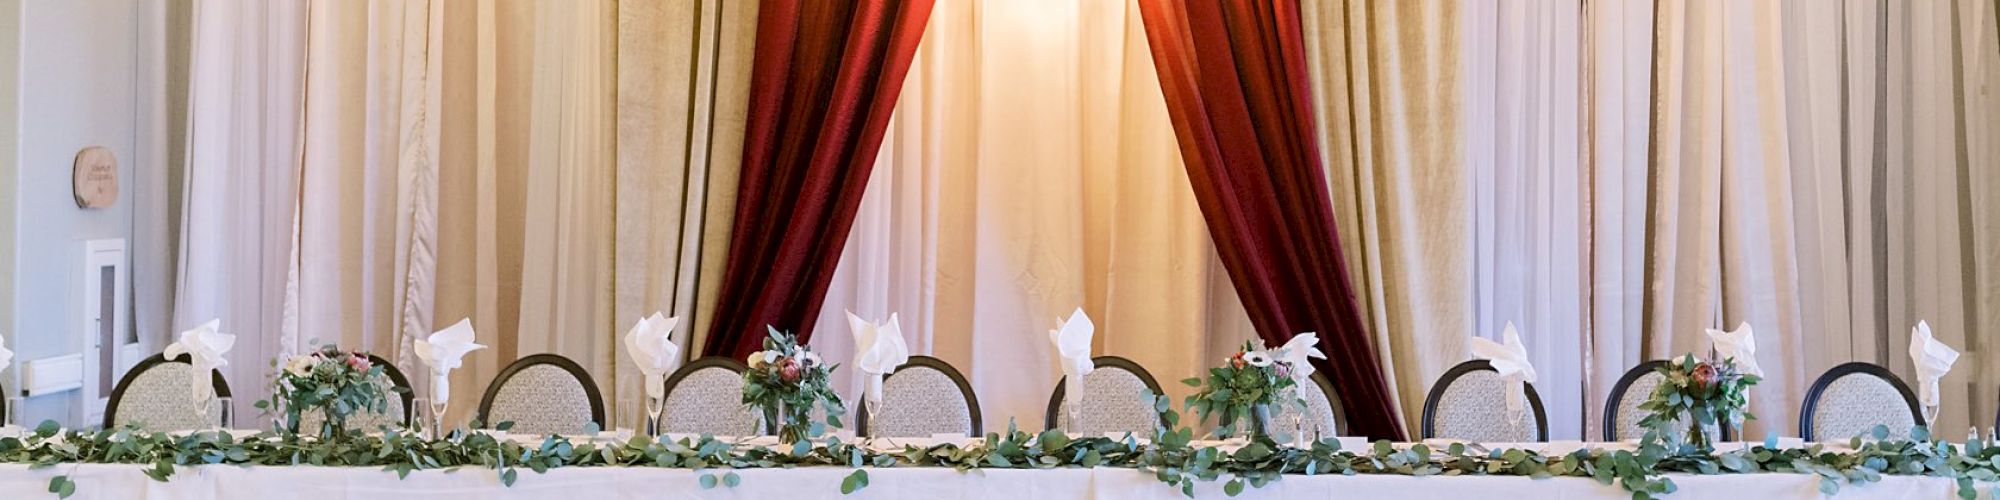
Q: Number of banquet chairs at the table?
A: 10